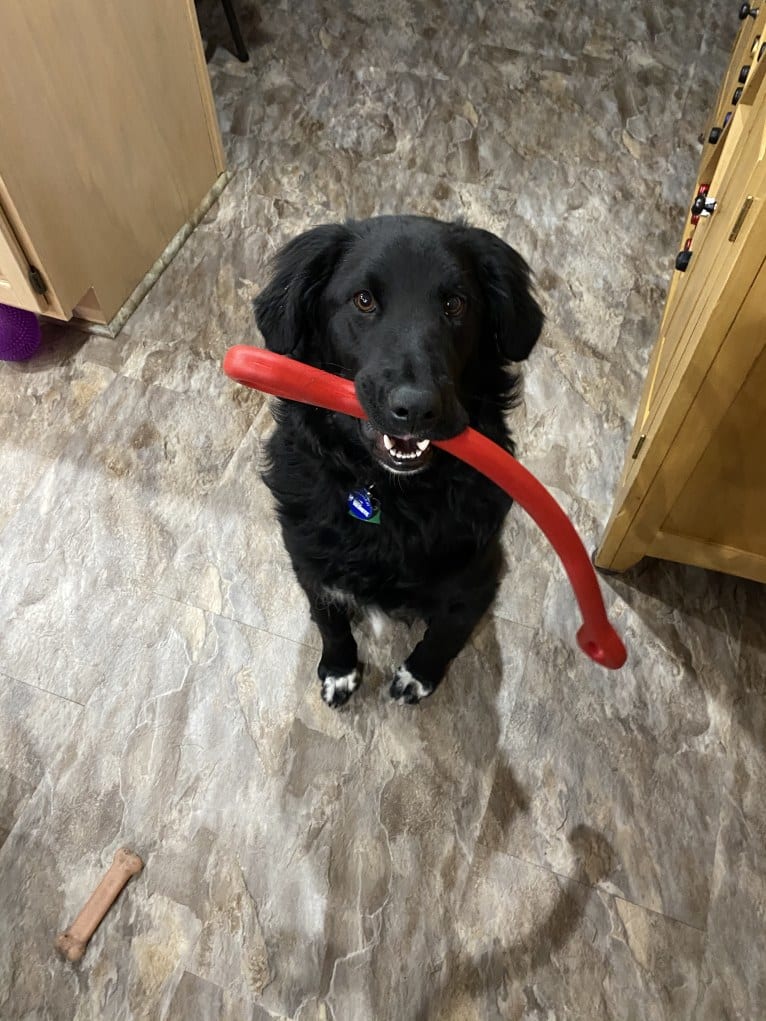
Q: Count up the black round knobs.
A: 2